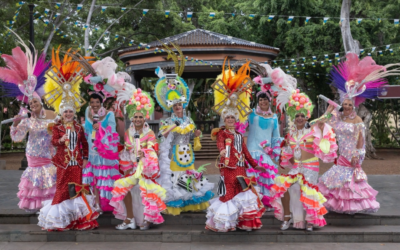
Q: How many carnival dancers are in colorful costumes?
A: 9